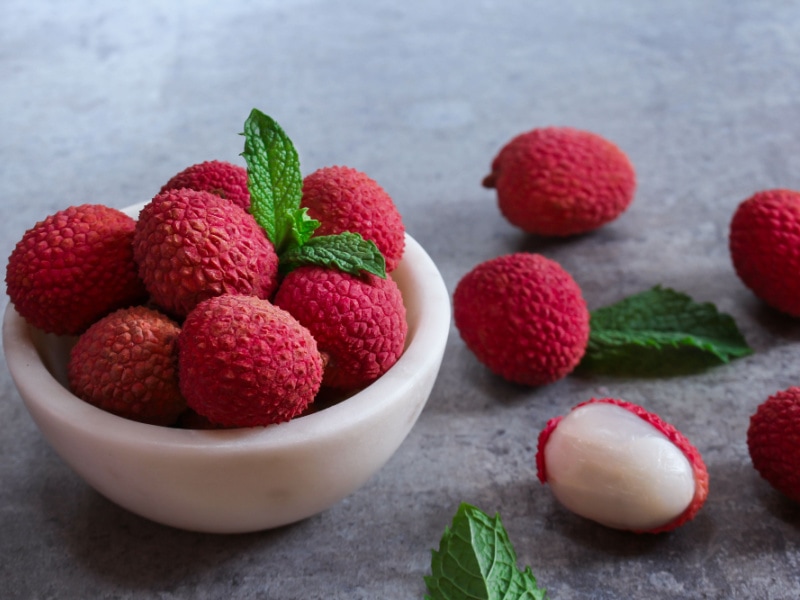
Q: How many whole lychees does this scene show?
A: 11